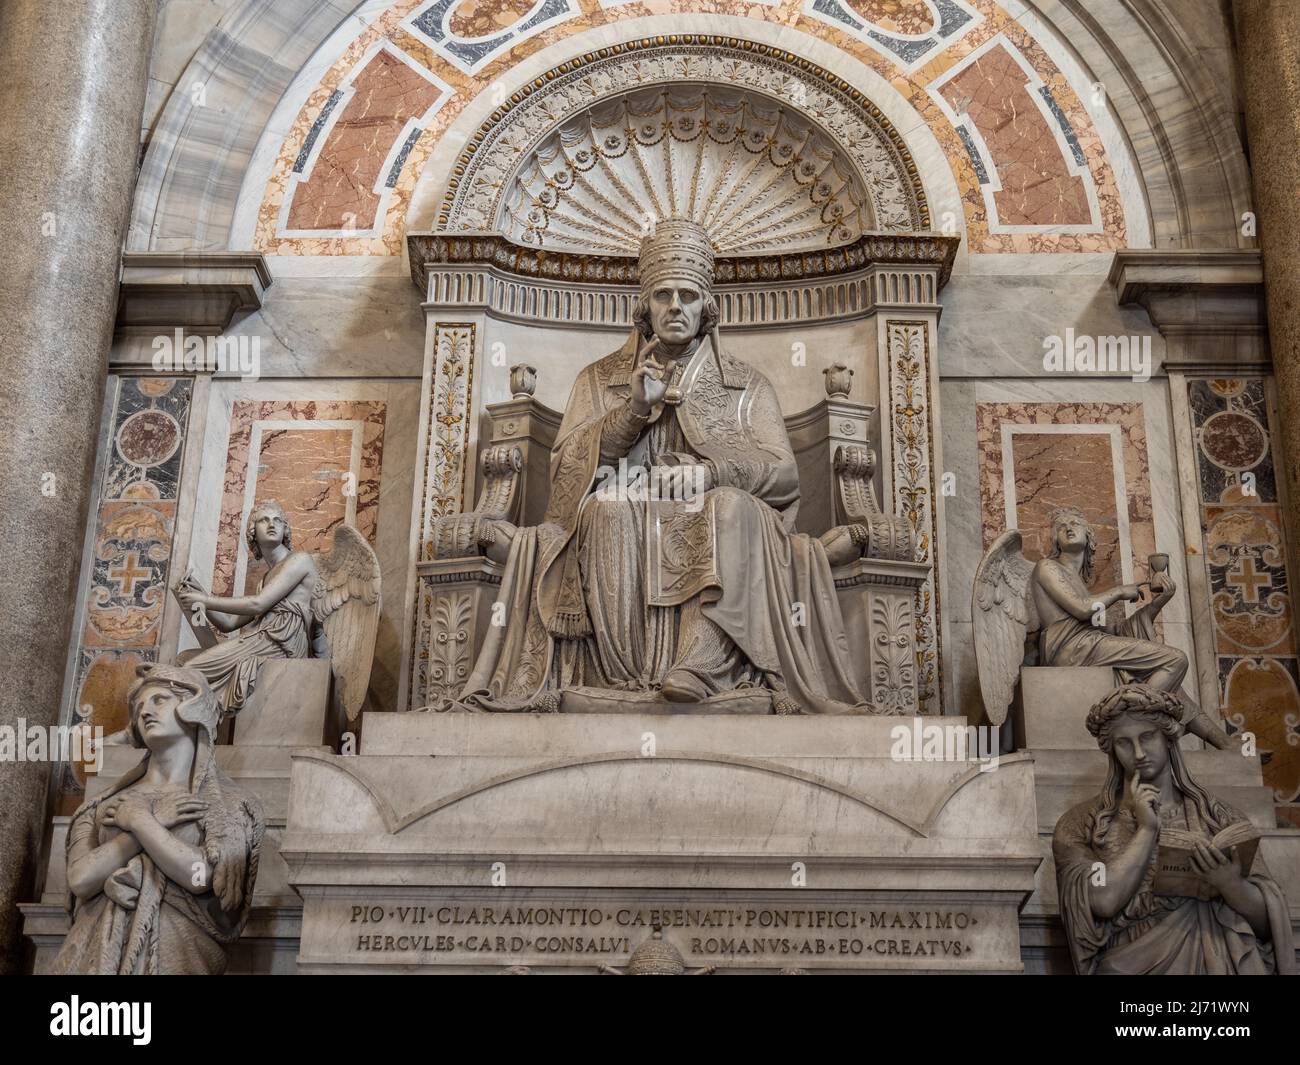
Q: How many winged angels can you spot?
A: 2